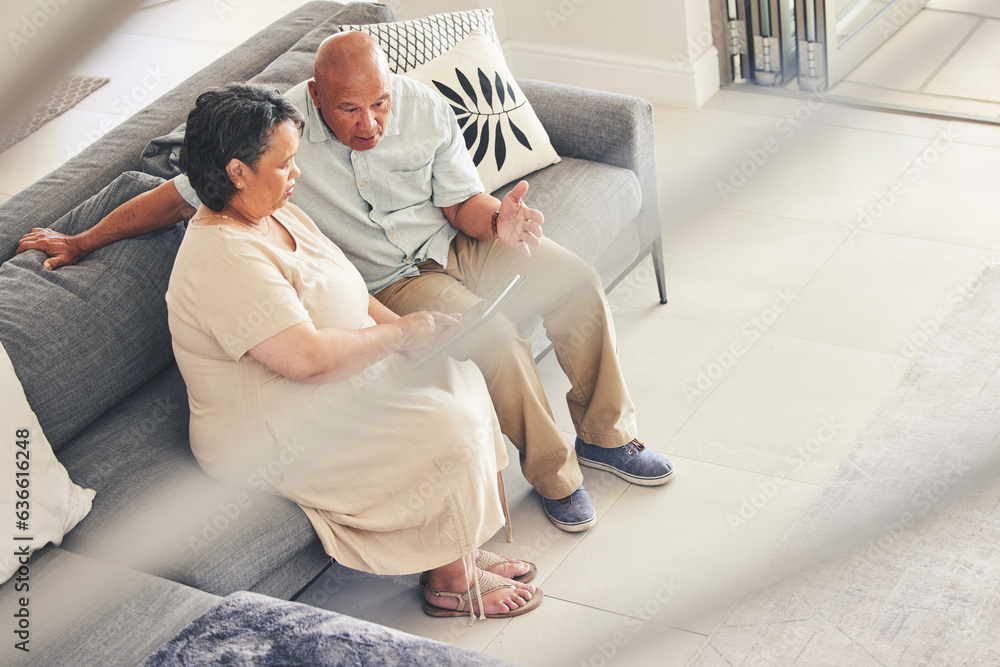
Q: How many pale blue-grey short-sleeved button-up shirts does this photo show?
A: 1